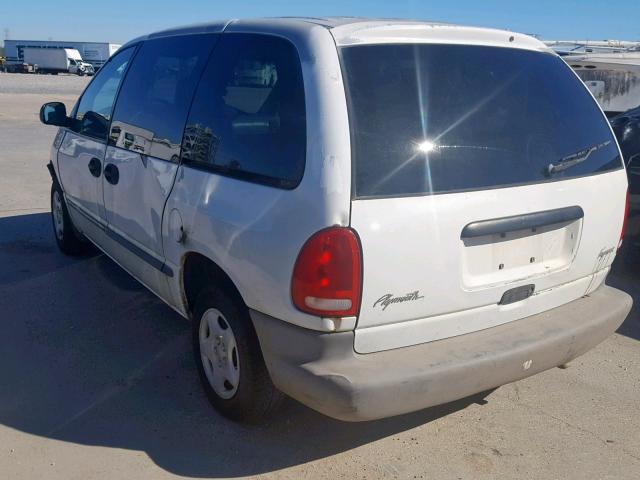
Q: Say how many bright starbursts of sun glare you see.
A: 1